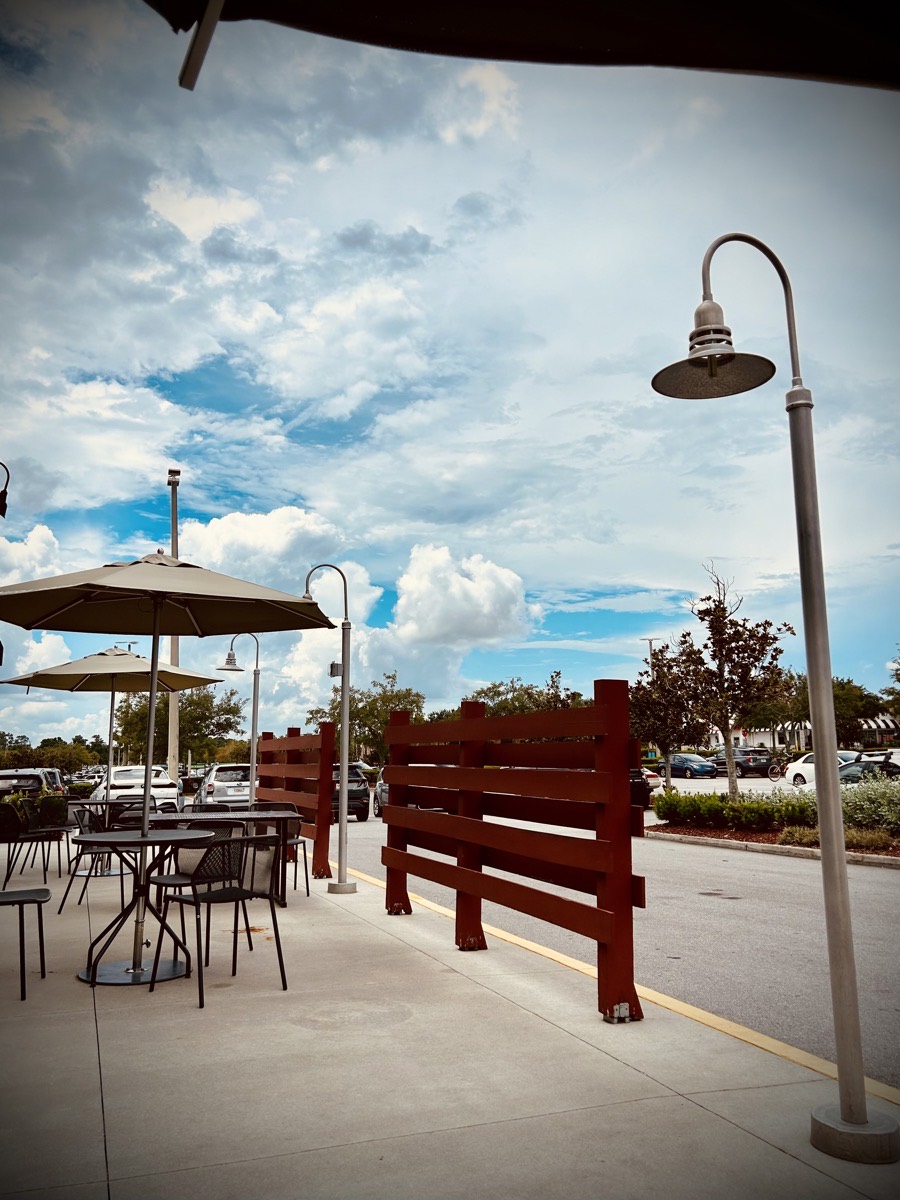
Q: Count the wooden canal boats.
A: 0